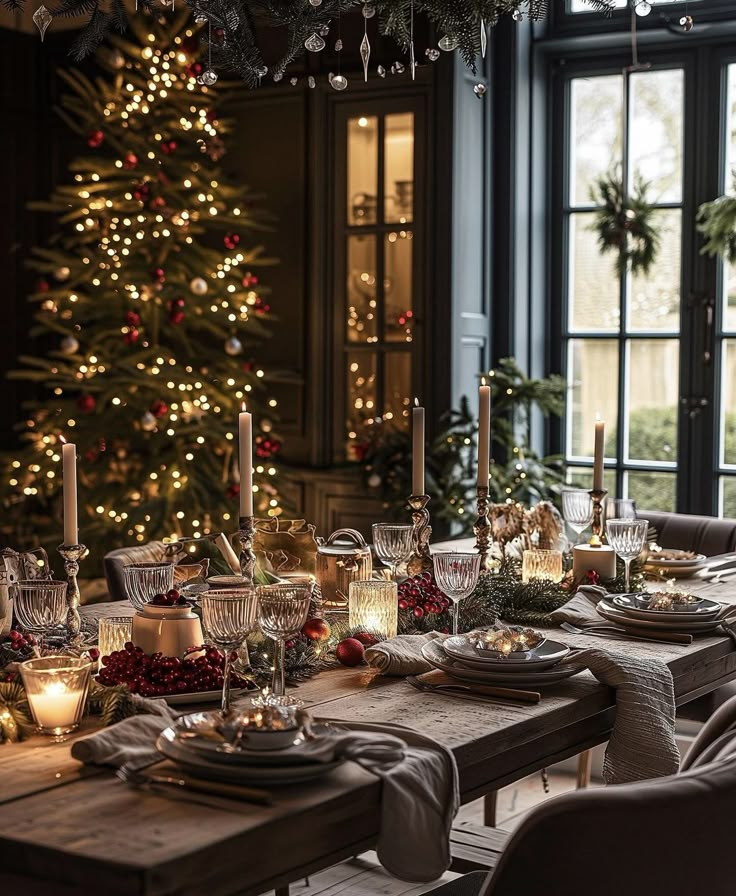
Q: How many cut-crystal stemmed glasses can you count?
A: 8